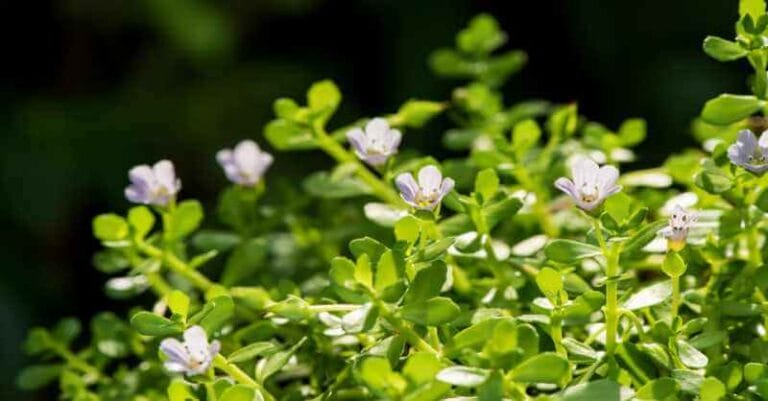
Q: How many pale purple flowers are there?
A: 8